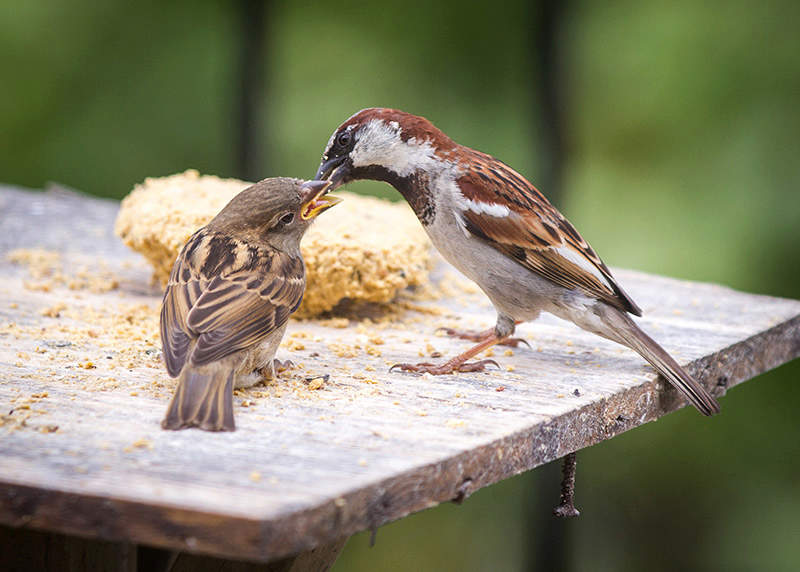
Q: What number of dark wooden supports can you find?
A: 2